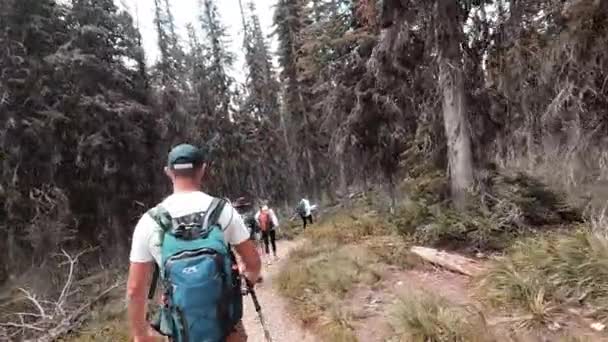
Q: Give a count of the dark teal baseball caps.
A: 1